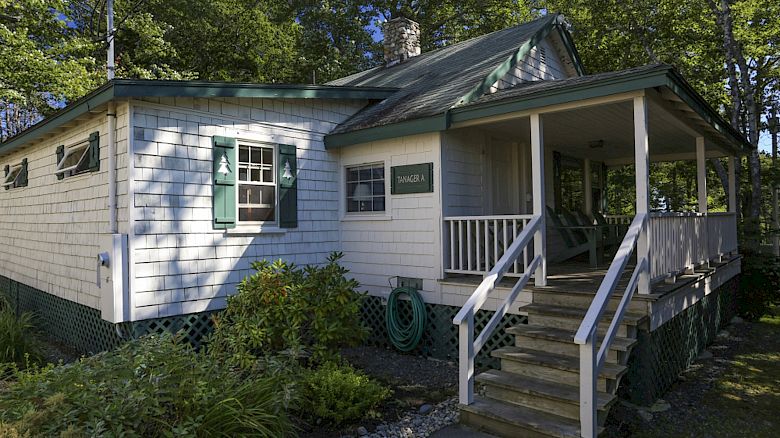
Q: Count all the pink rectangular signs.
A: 0